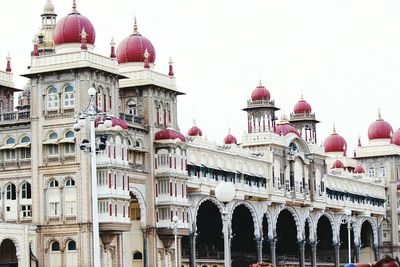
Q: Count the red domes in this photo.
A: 14